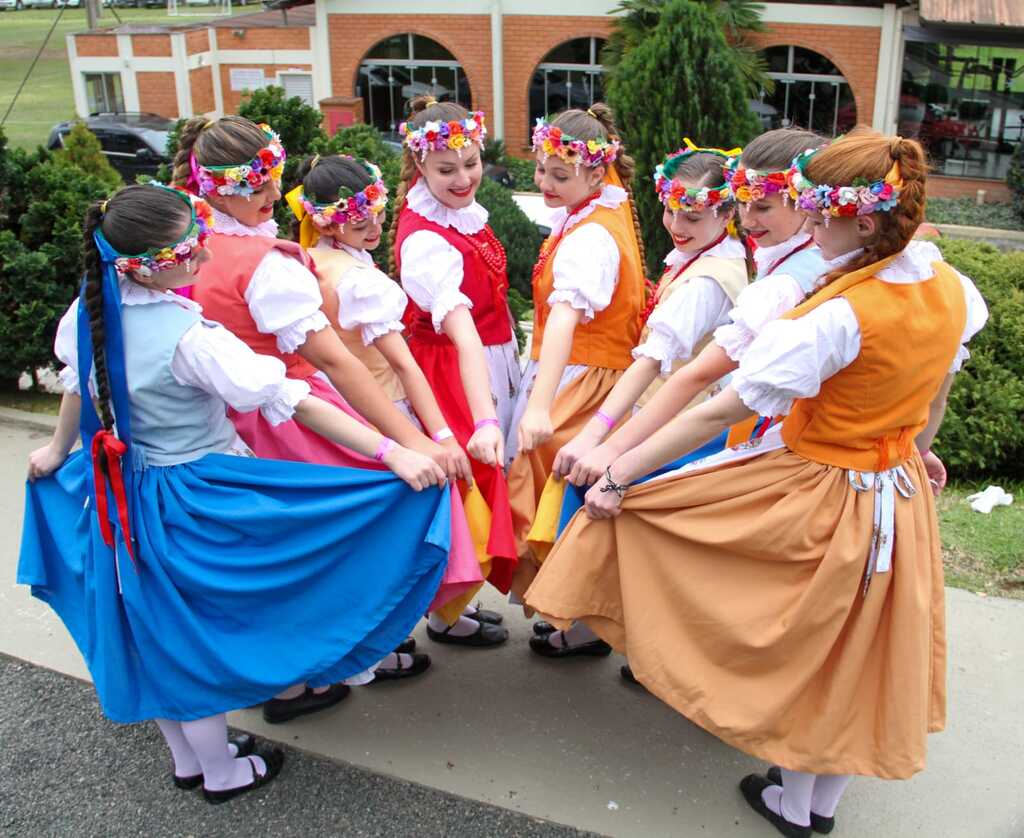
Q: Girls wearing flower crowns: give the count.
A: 8